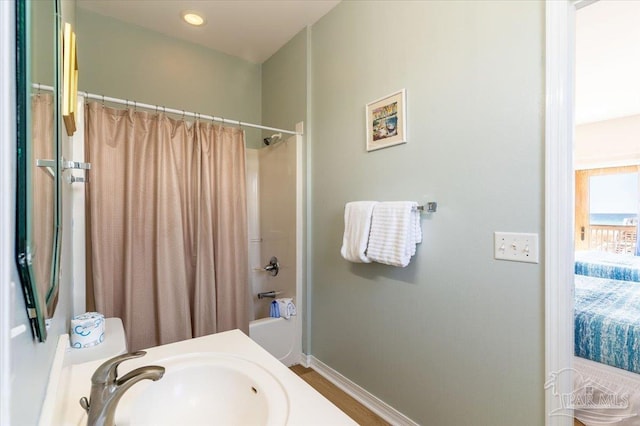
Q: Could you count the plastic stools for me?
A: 0